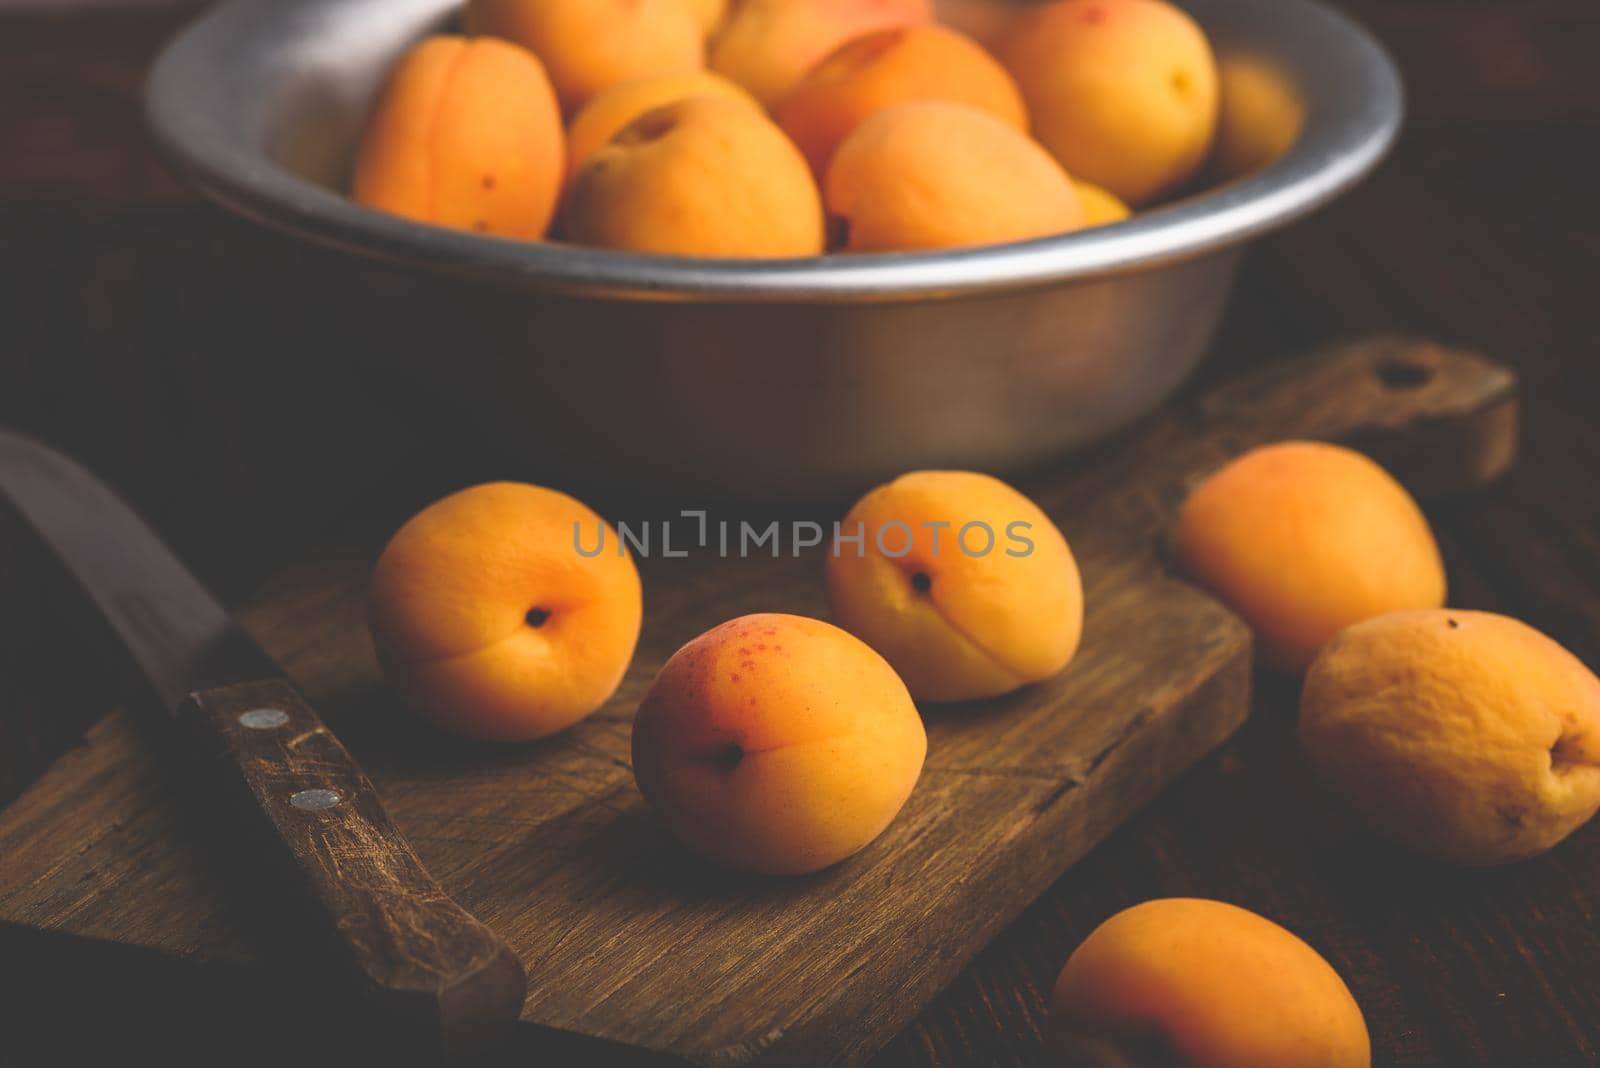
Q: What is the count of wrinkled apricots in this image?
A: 1